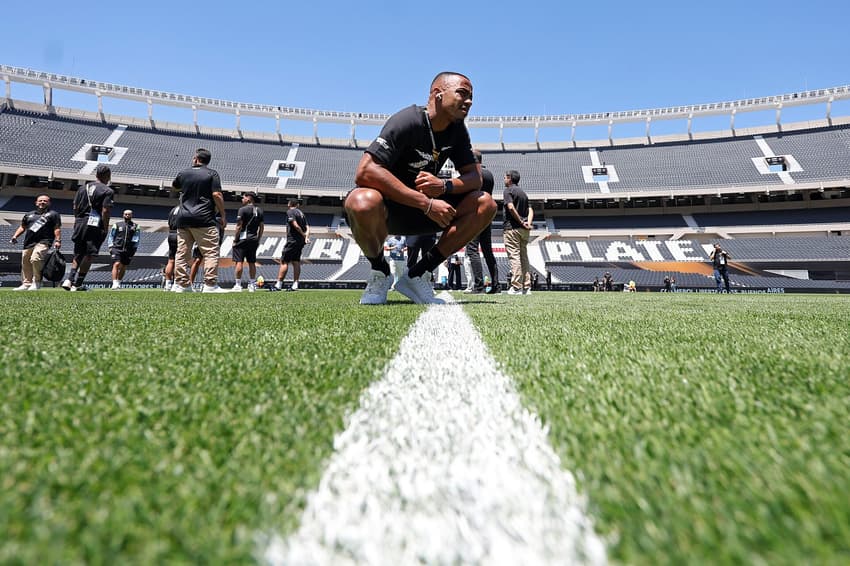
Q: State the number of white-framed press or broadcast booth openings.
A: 4